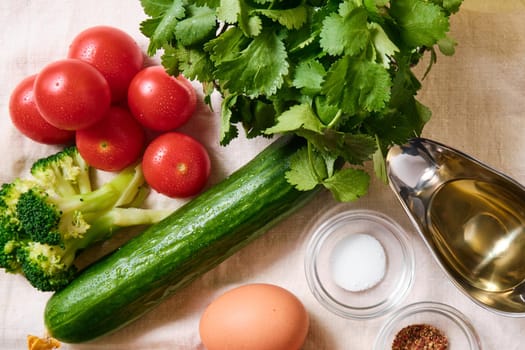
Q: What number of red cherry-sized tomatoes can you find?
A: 6